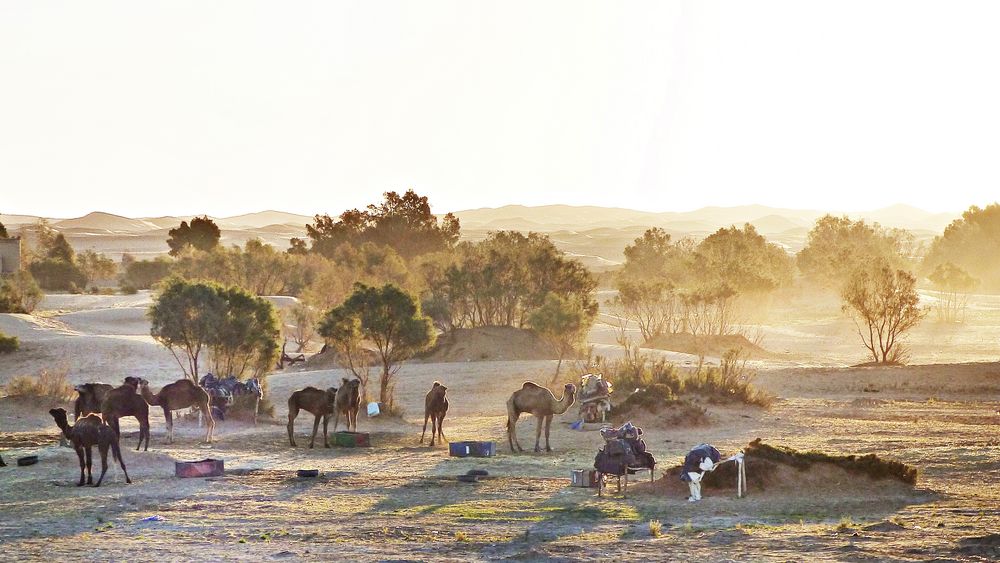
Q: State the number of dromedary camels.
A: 8